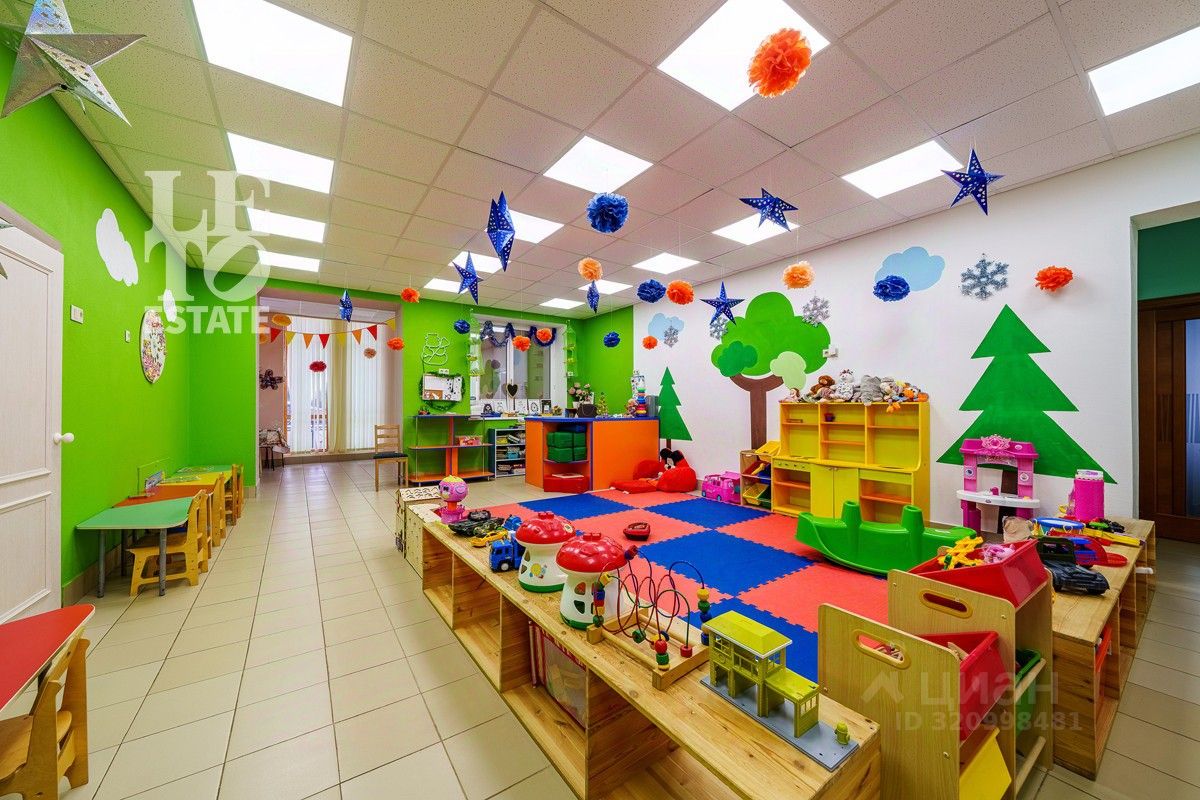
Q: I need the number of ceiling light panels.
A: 15